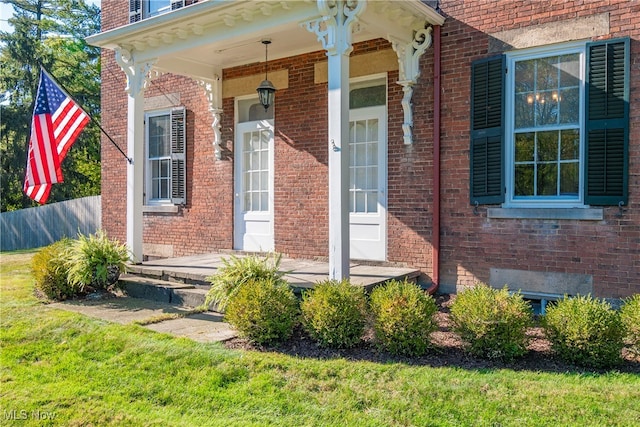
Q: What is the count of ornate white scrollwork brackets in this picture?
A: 4